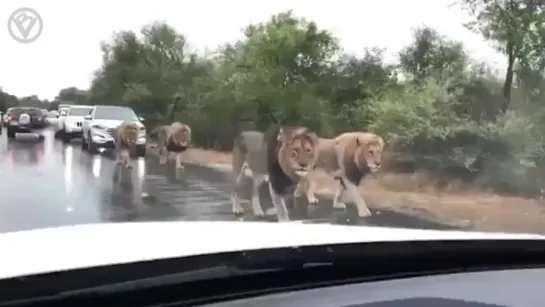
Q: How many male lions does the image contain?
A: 4